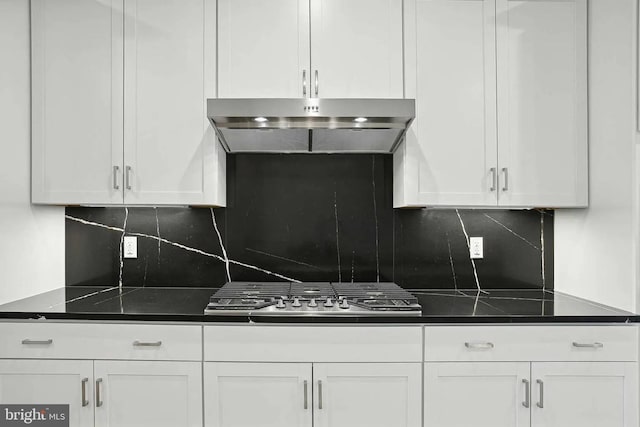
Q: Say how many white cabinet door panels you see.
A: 12